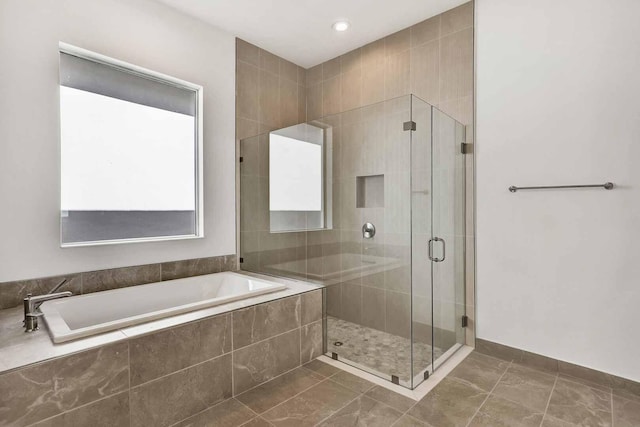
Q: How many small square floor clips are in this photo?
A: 3